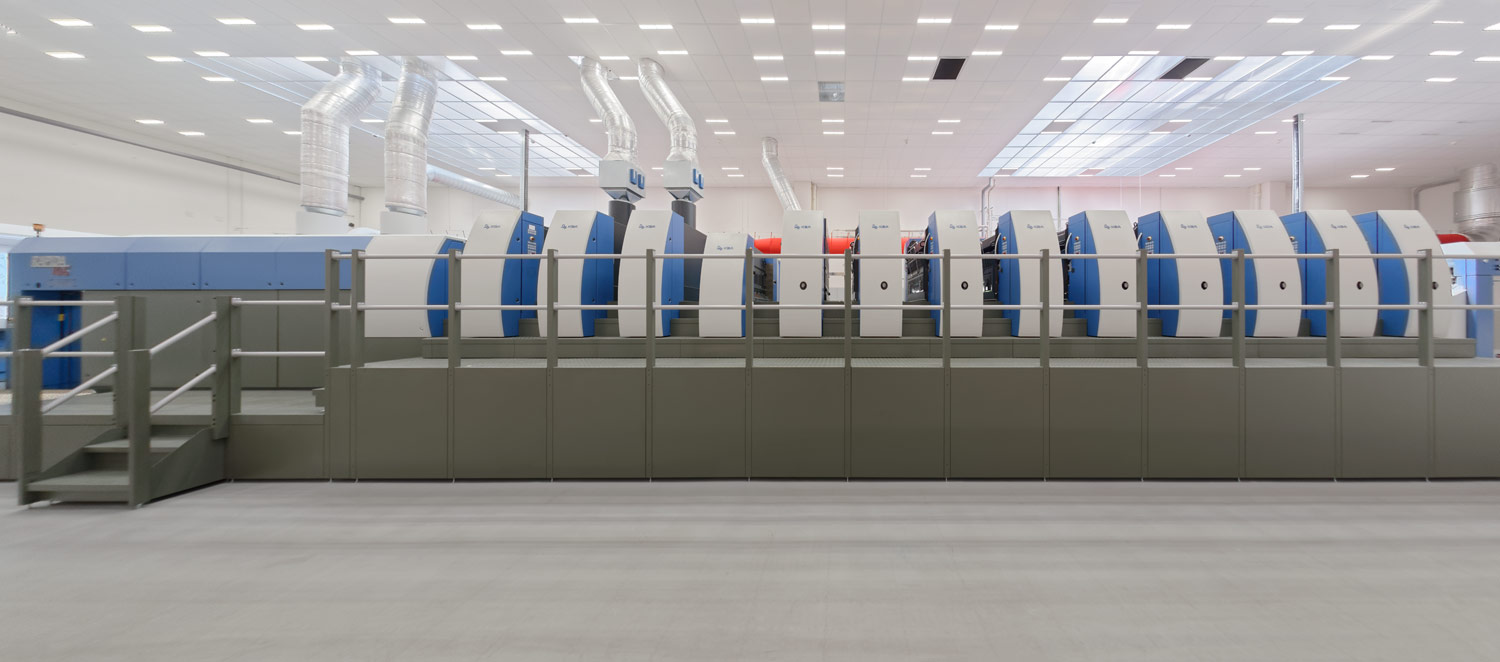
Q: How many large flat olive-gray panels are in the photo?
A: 12